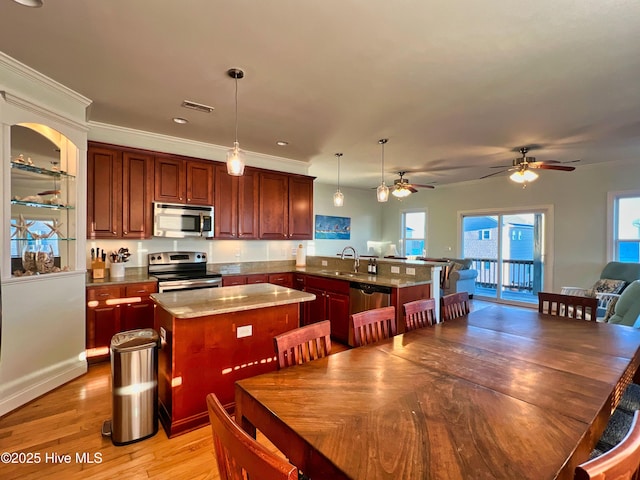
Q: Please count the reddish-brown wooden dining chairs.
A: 7